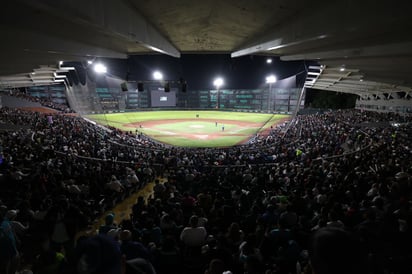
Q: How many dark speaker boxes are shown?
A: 4